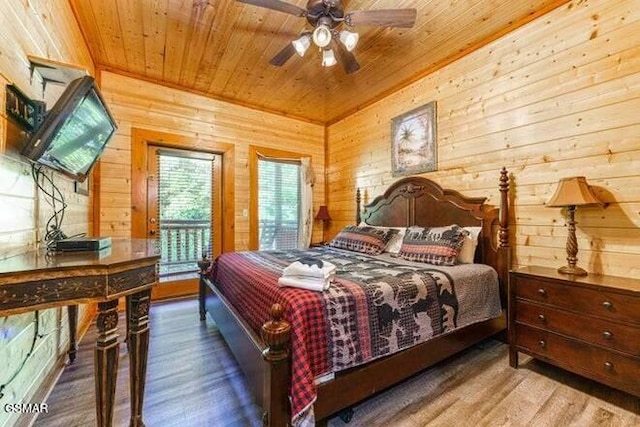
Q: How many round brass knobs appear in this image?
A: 6